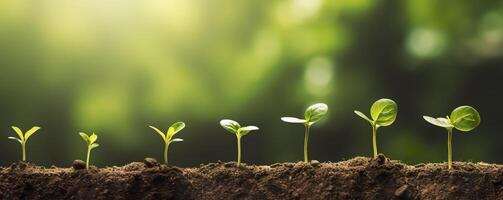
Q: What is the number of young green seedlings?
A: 7